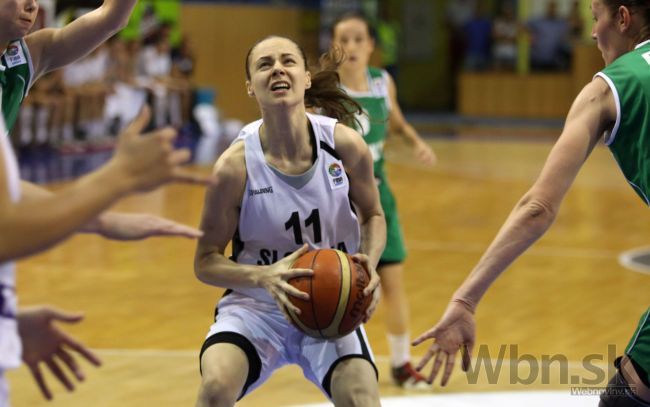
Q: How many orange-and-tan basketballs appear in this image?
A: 1